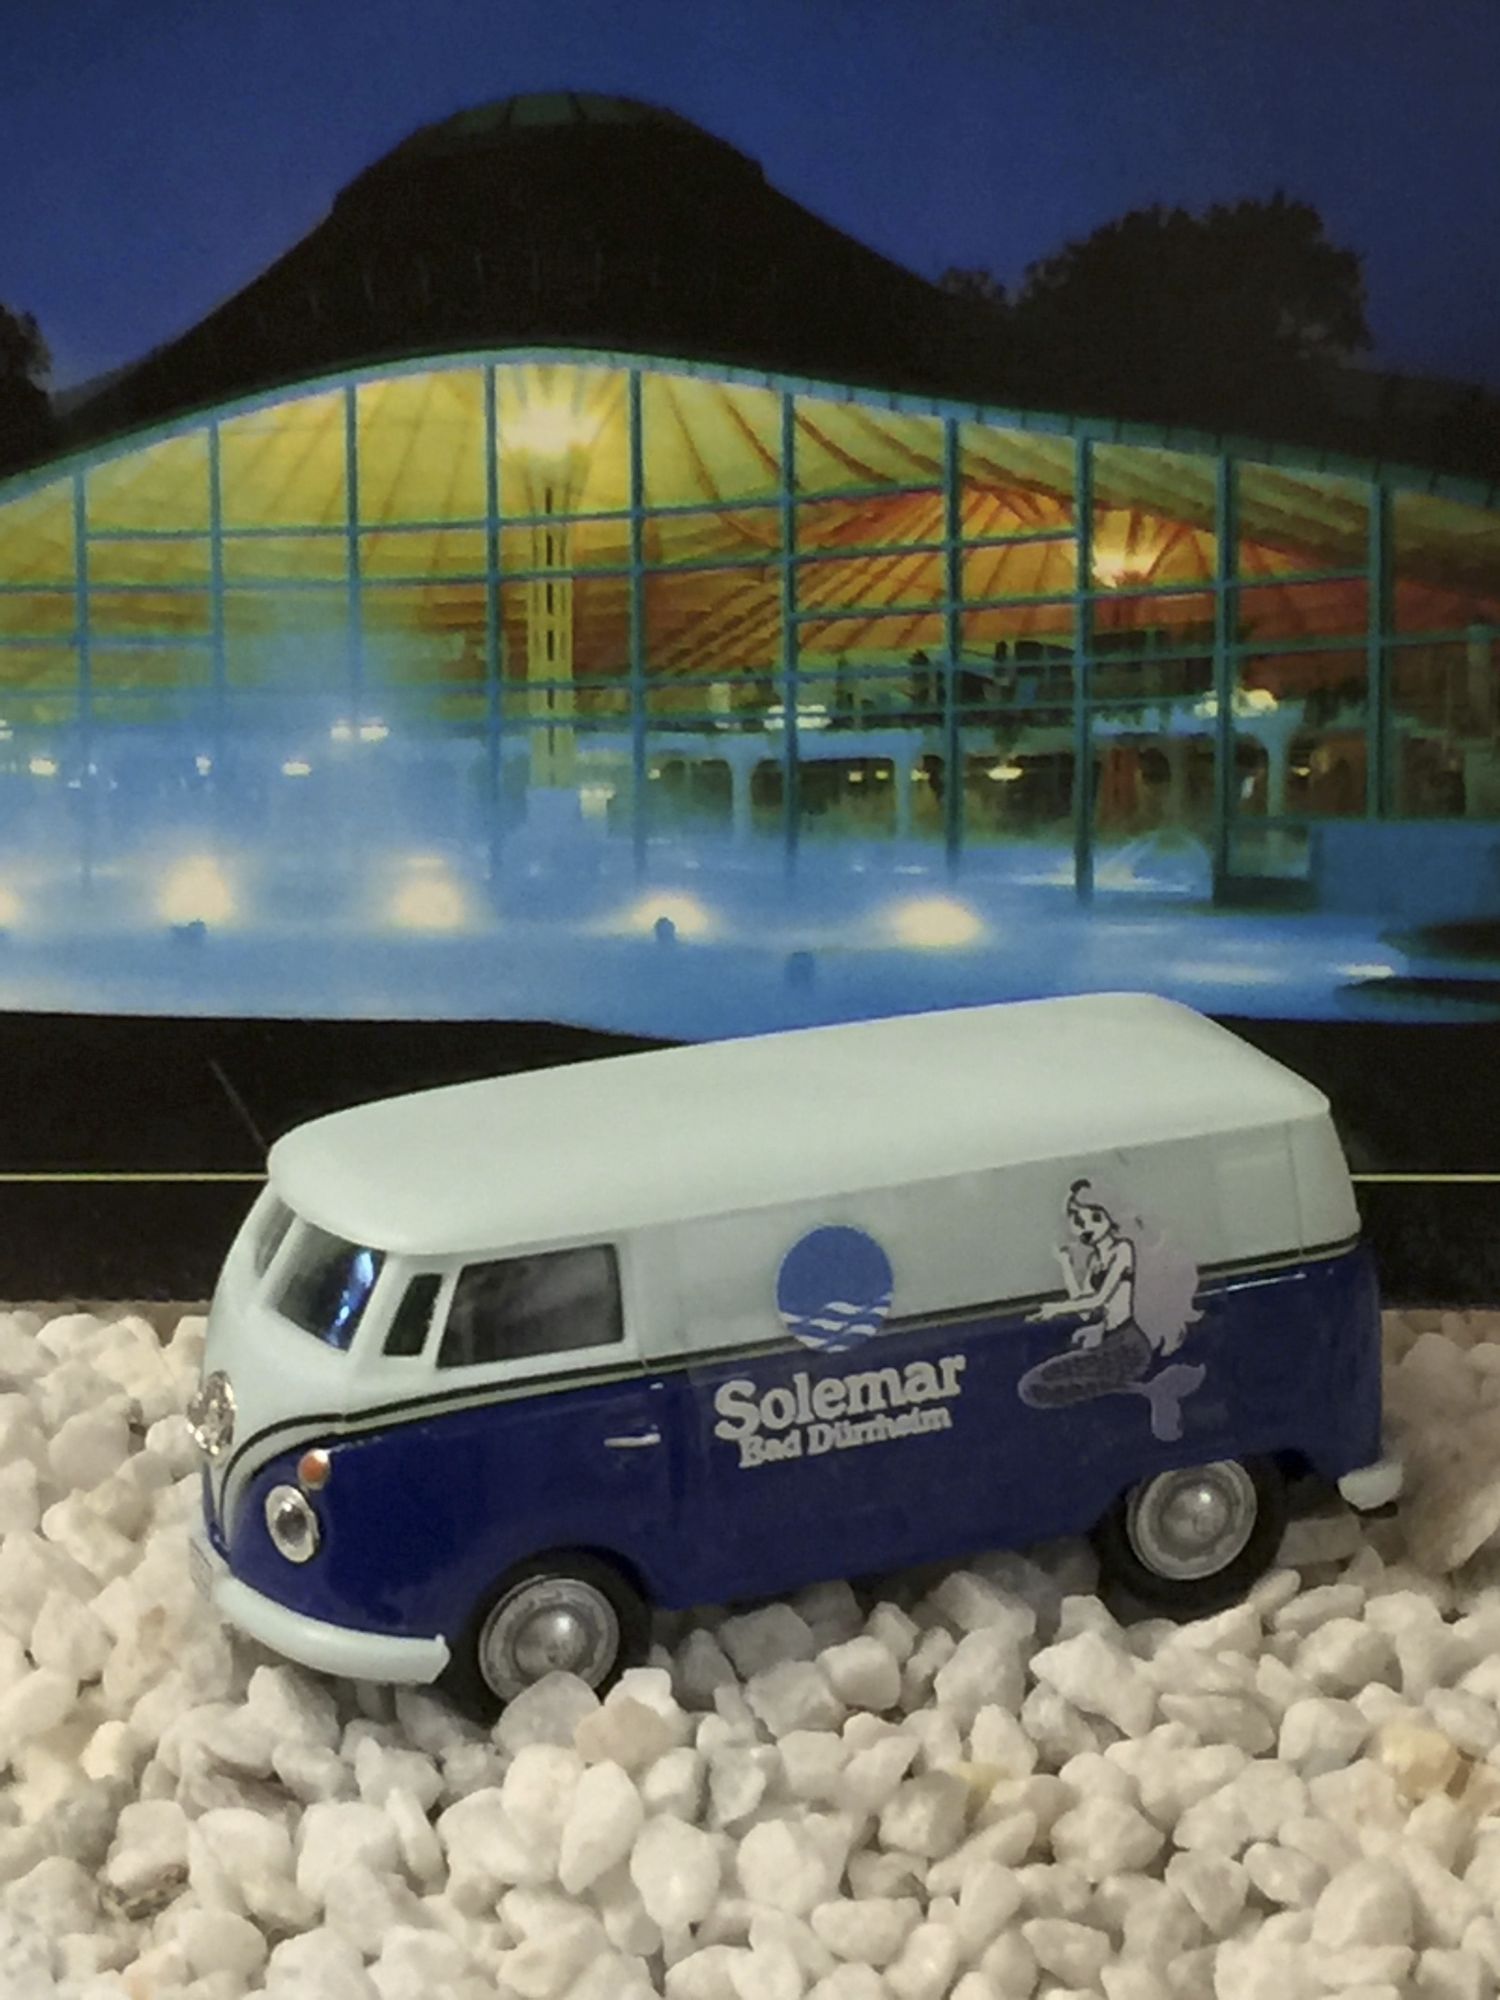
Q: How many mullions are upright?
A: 10